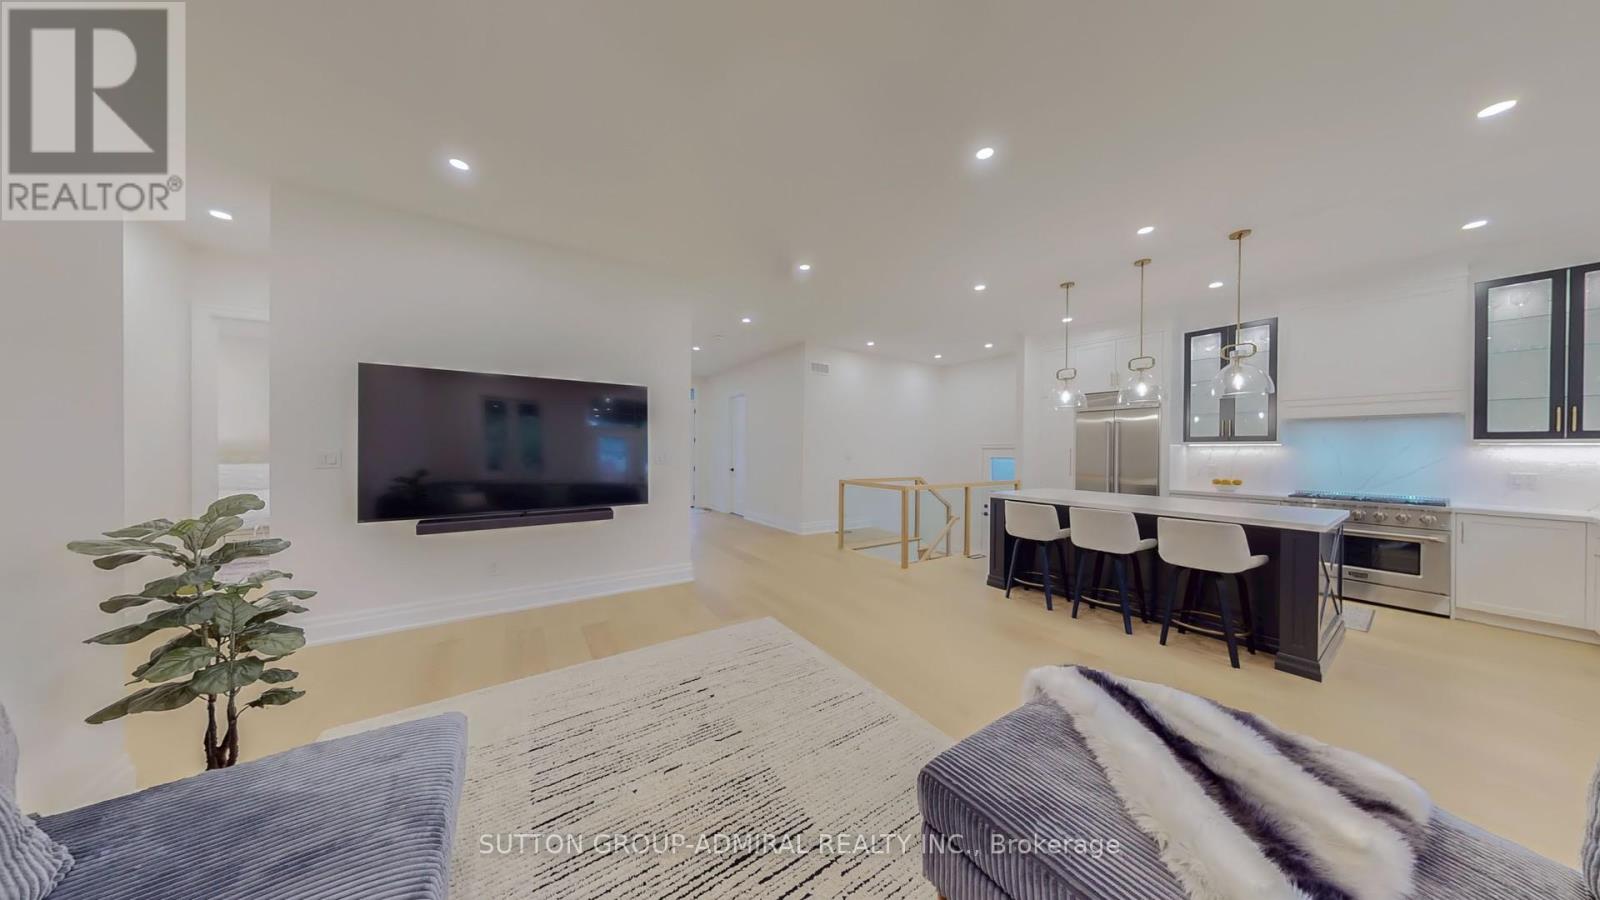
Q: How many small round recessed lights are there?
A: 15